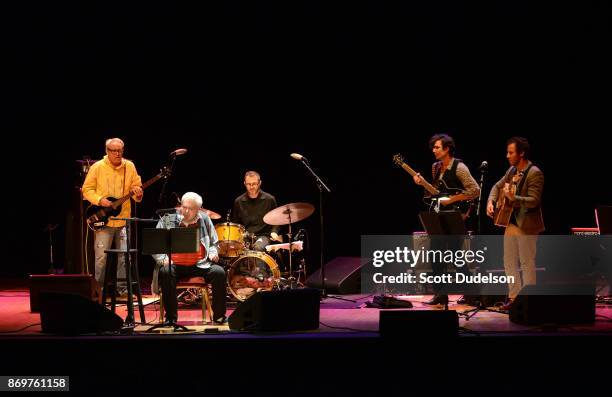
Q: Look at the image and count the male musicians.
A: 5